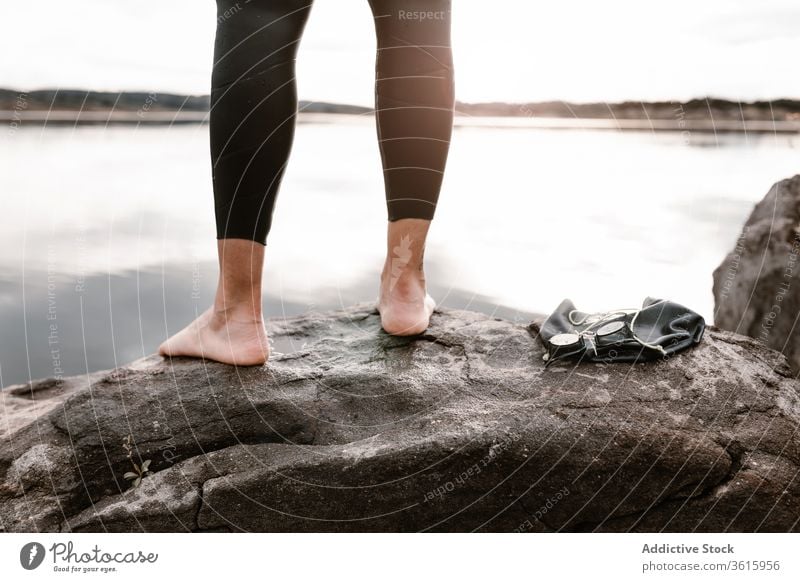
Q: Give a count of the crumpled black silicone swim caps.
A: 1